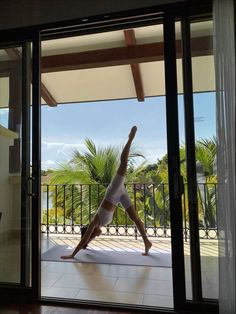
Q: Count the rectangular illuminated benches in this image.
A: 0